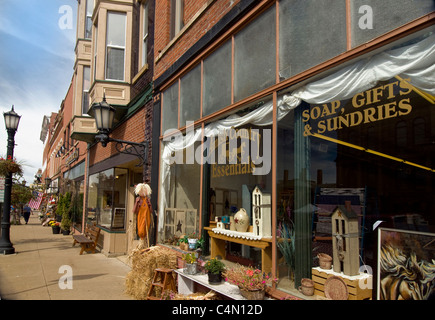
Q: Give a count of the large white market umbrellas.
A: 0